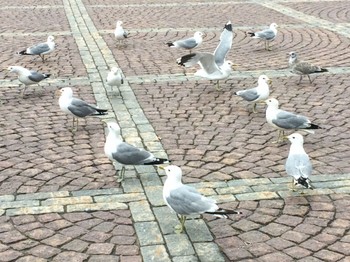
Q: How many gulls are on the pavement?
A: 14